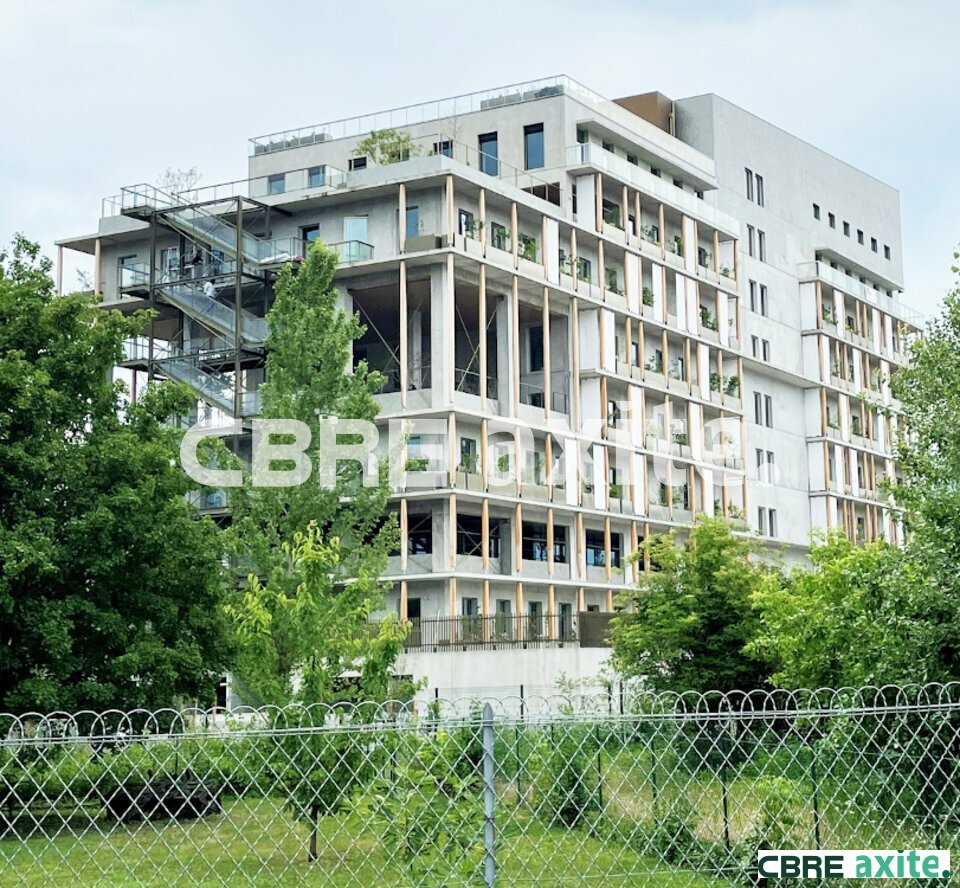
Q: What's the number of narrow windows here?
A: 14